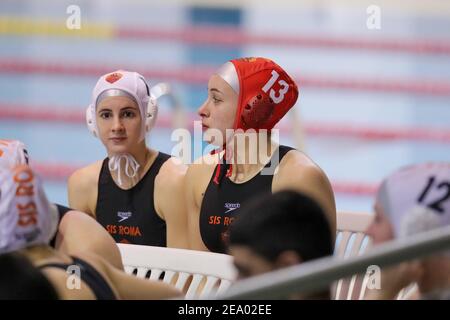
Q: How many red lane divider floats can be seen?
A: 4